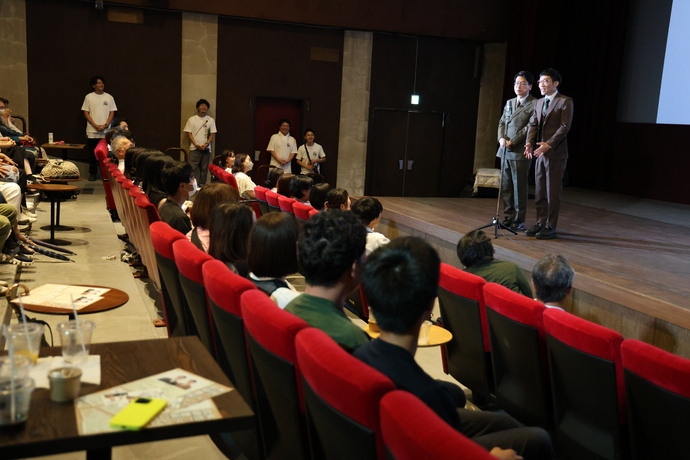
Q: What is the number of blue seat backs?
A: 0